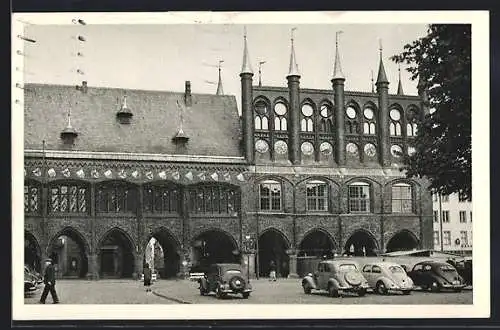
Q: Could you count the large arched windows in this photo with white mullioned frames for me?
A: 4